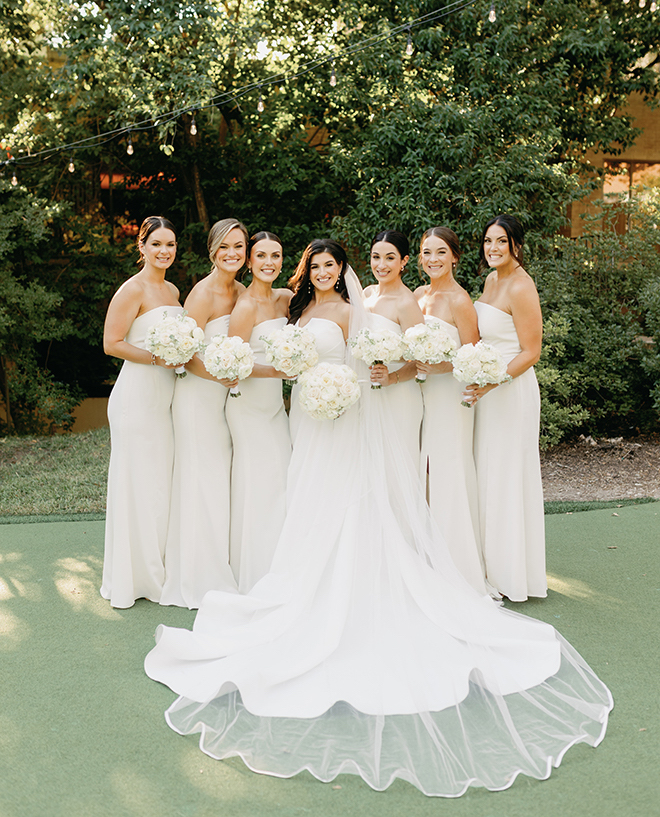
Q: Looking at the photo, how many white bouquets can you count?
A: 7